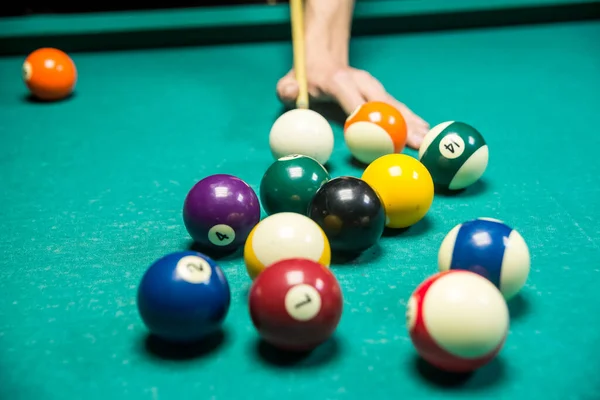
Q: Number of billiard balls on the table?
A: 13